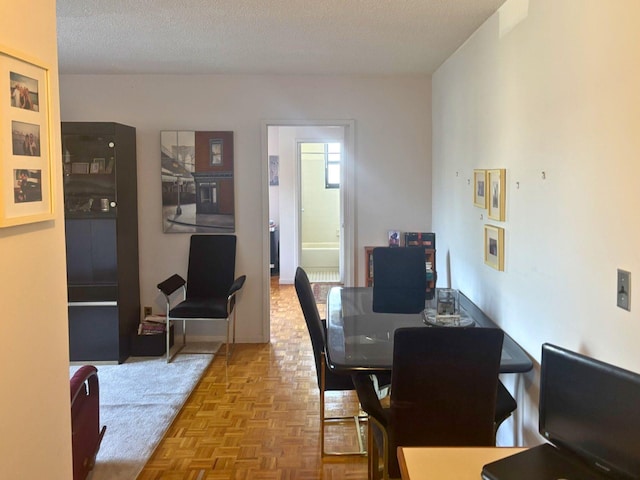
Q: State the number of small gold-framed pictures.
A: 3